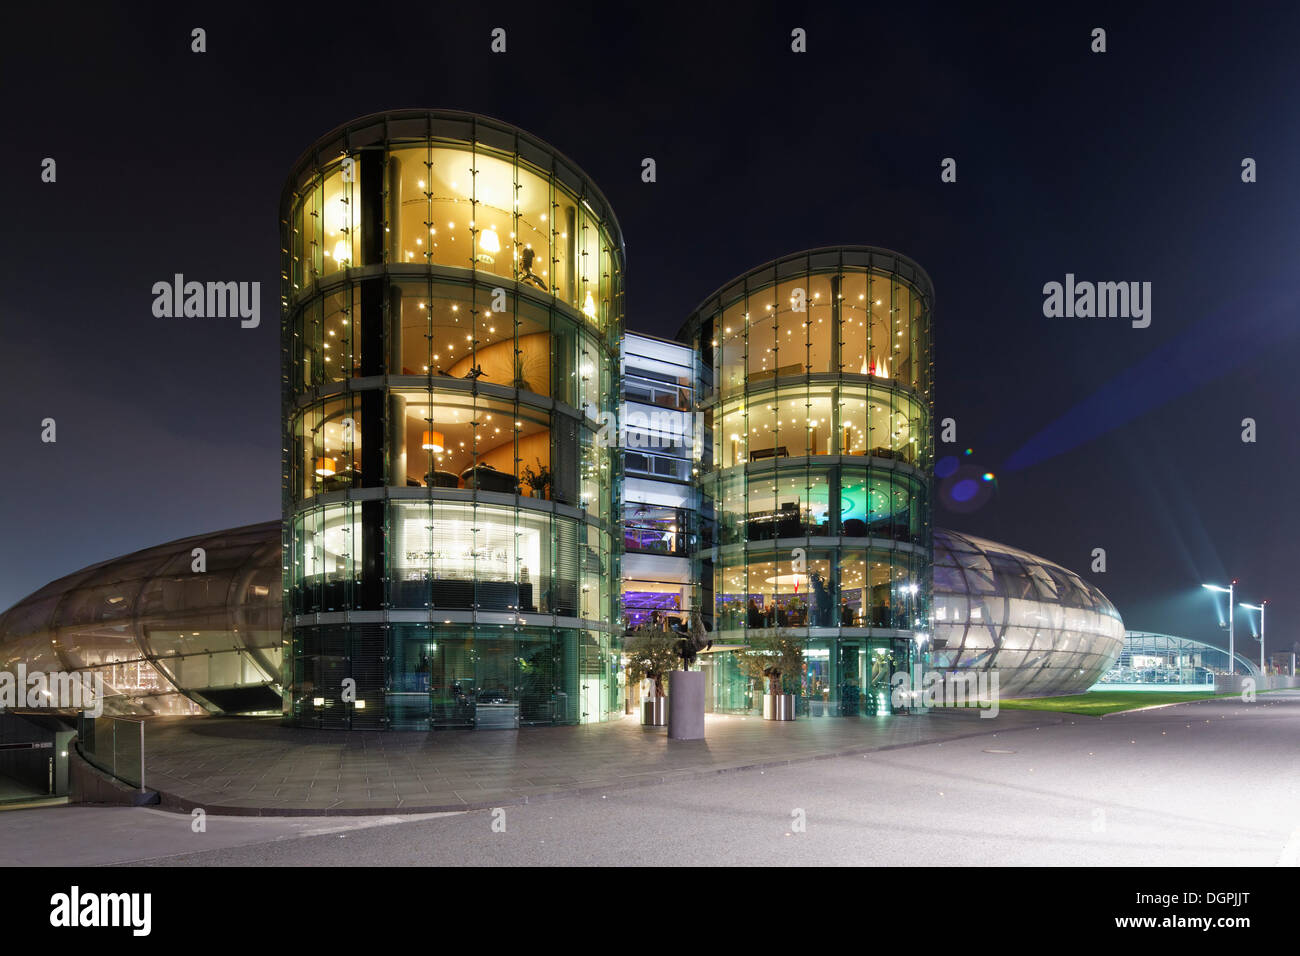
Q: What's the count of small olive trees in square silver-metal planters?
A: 2